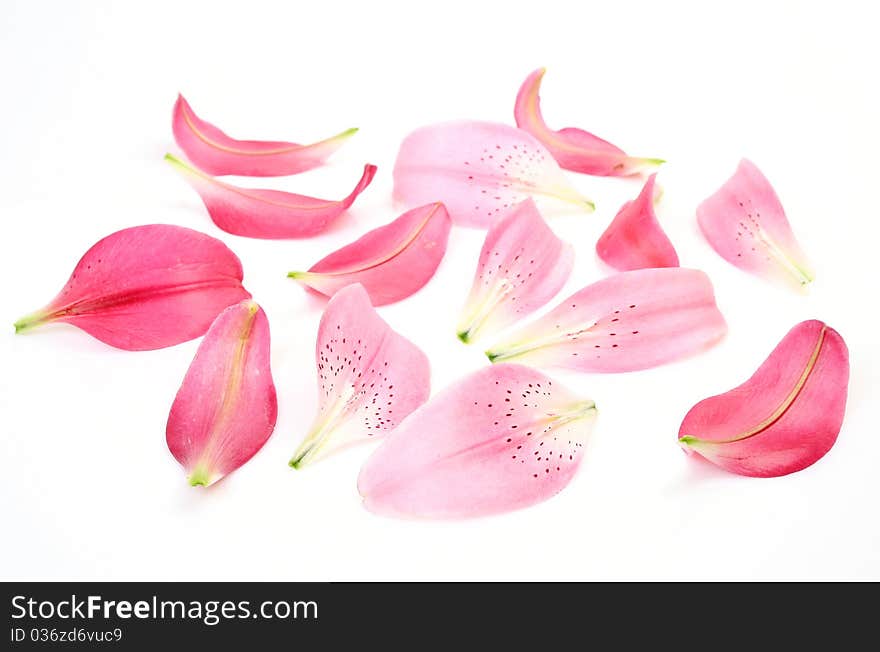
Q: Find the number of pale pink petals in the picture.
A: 6